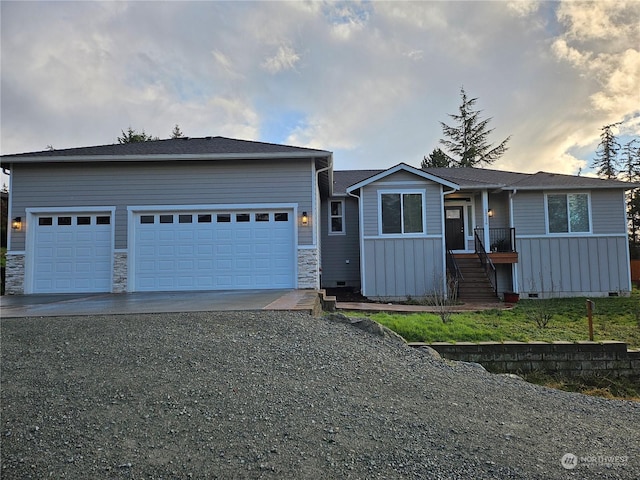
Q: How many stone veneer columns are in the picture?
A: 3